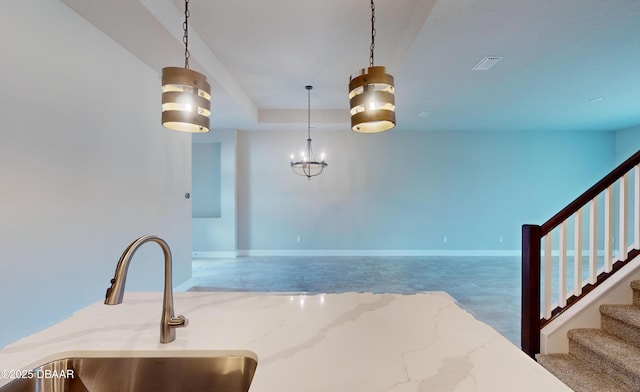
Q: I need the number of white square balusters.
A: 7